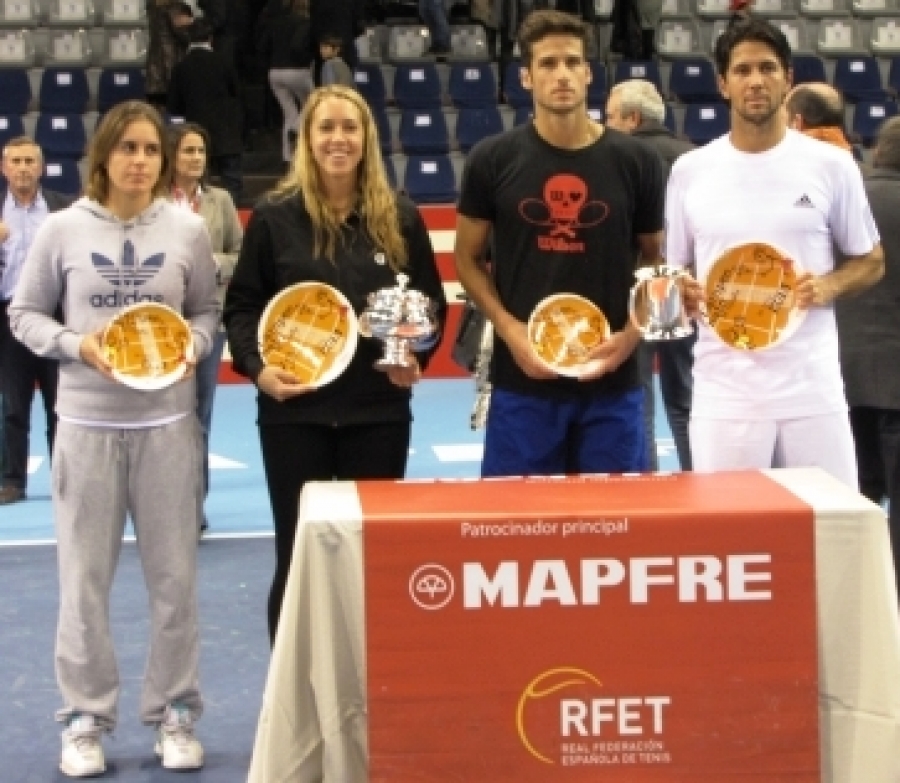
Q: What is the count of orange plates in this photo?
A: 4